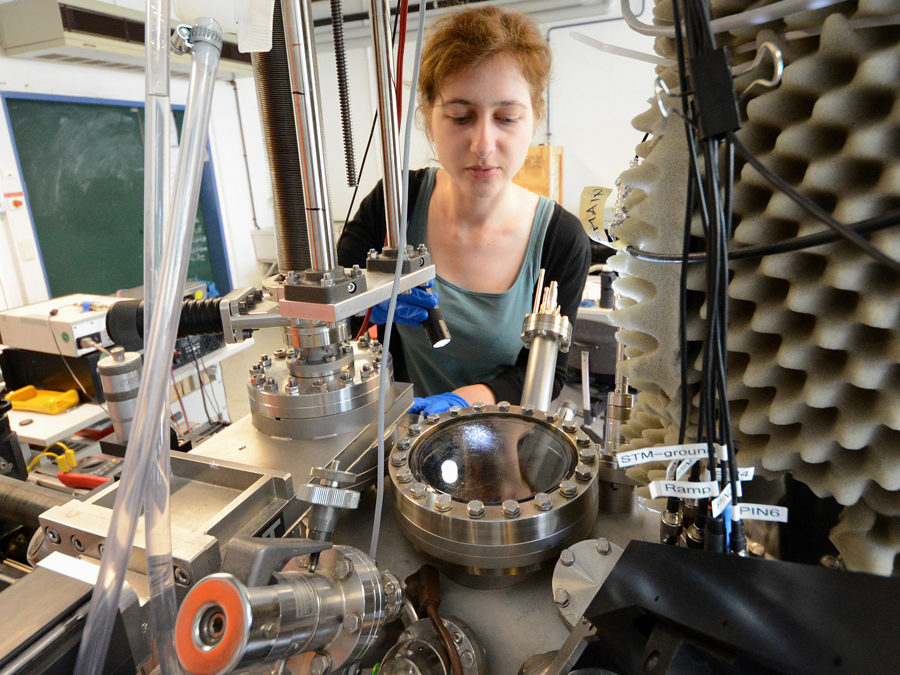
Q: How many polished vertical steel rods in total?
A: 2